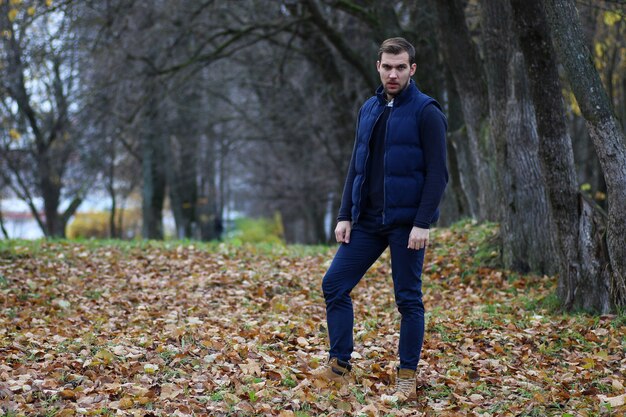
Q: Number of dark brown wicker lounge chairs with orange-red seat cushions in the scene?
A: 0